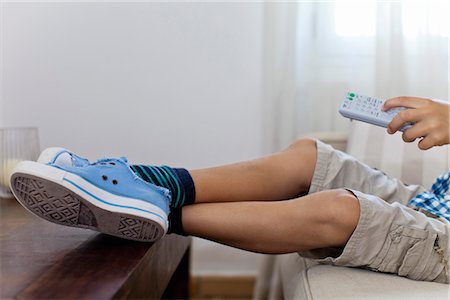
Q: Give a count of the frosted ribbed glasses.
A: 1